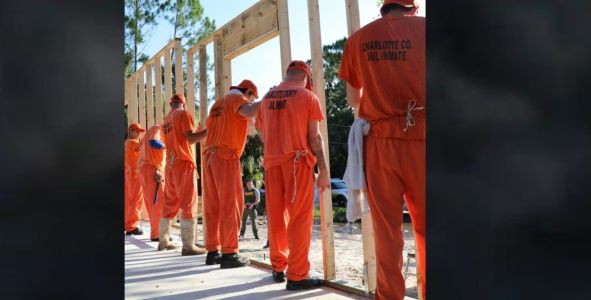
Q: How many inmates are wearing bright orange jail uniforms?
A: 6